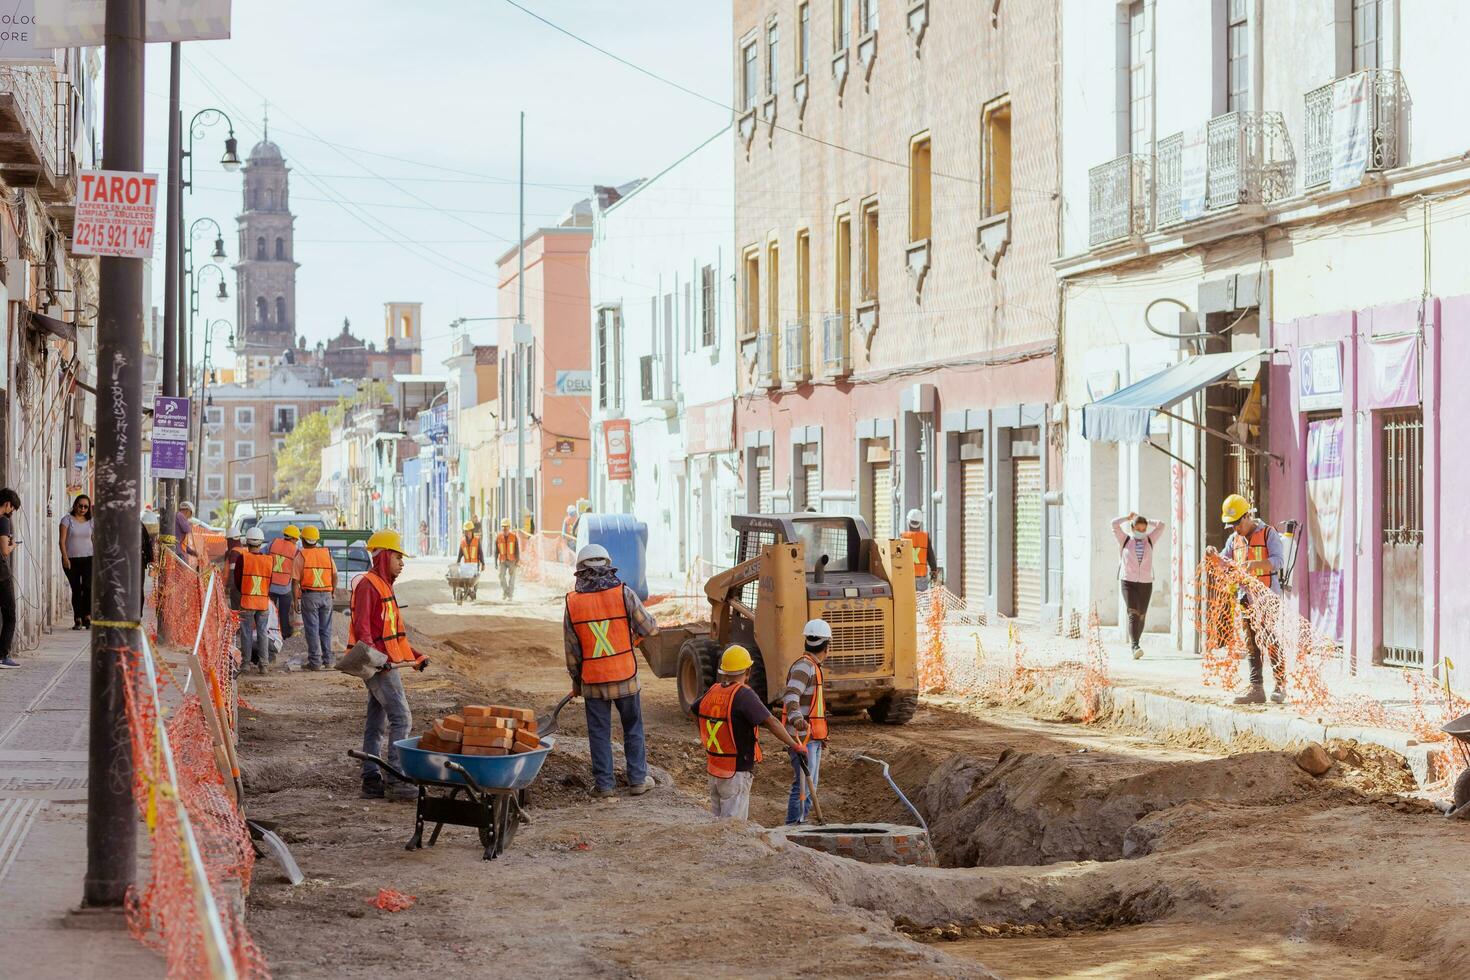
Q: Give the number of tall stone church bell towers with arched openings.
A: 1